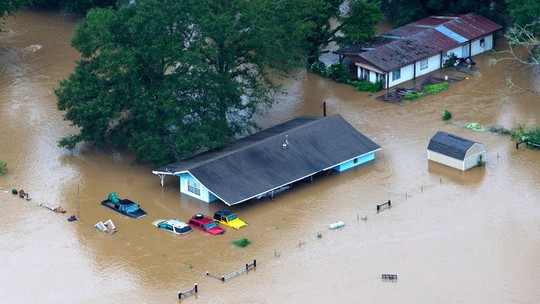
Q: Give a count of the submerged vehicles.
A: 4